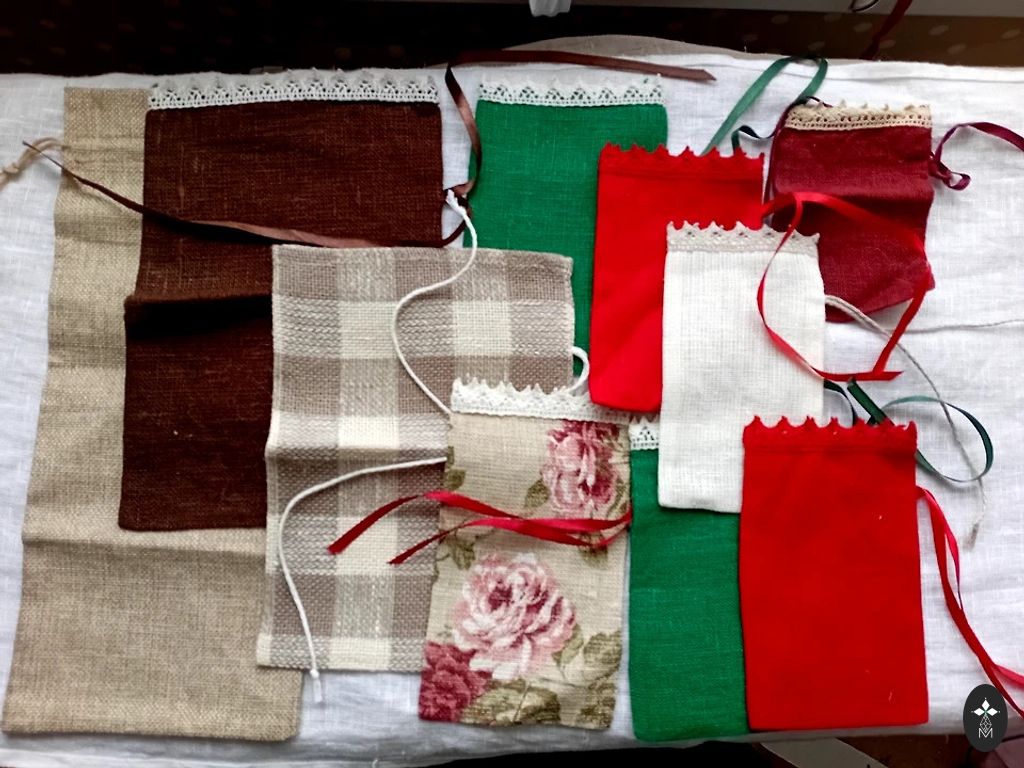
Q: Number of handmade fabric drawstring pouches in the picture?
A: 10